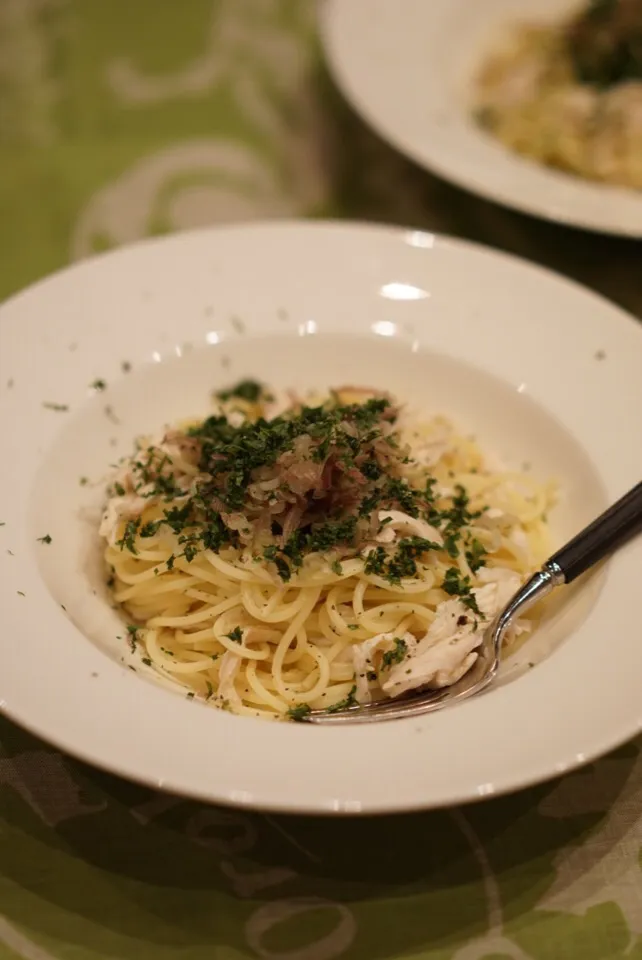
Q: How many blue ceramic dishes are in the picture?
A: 0